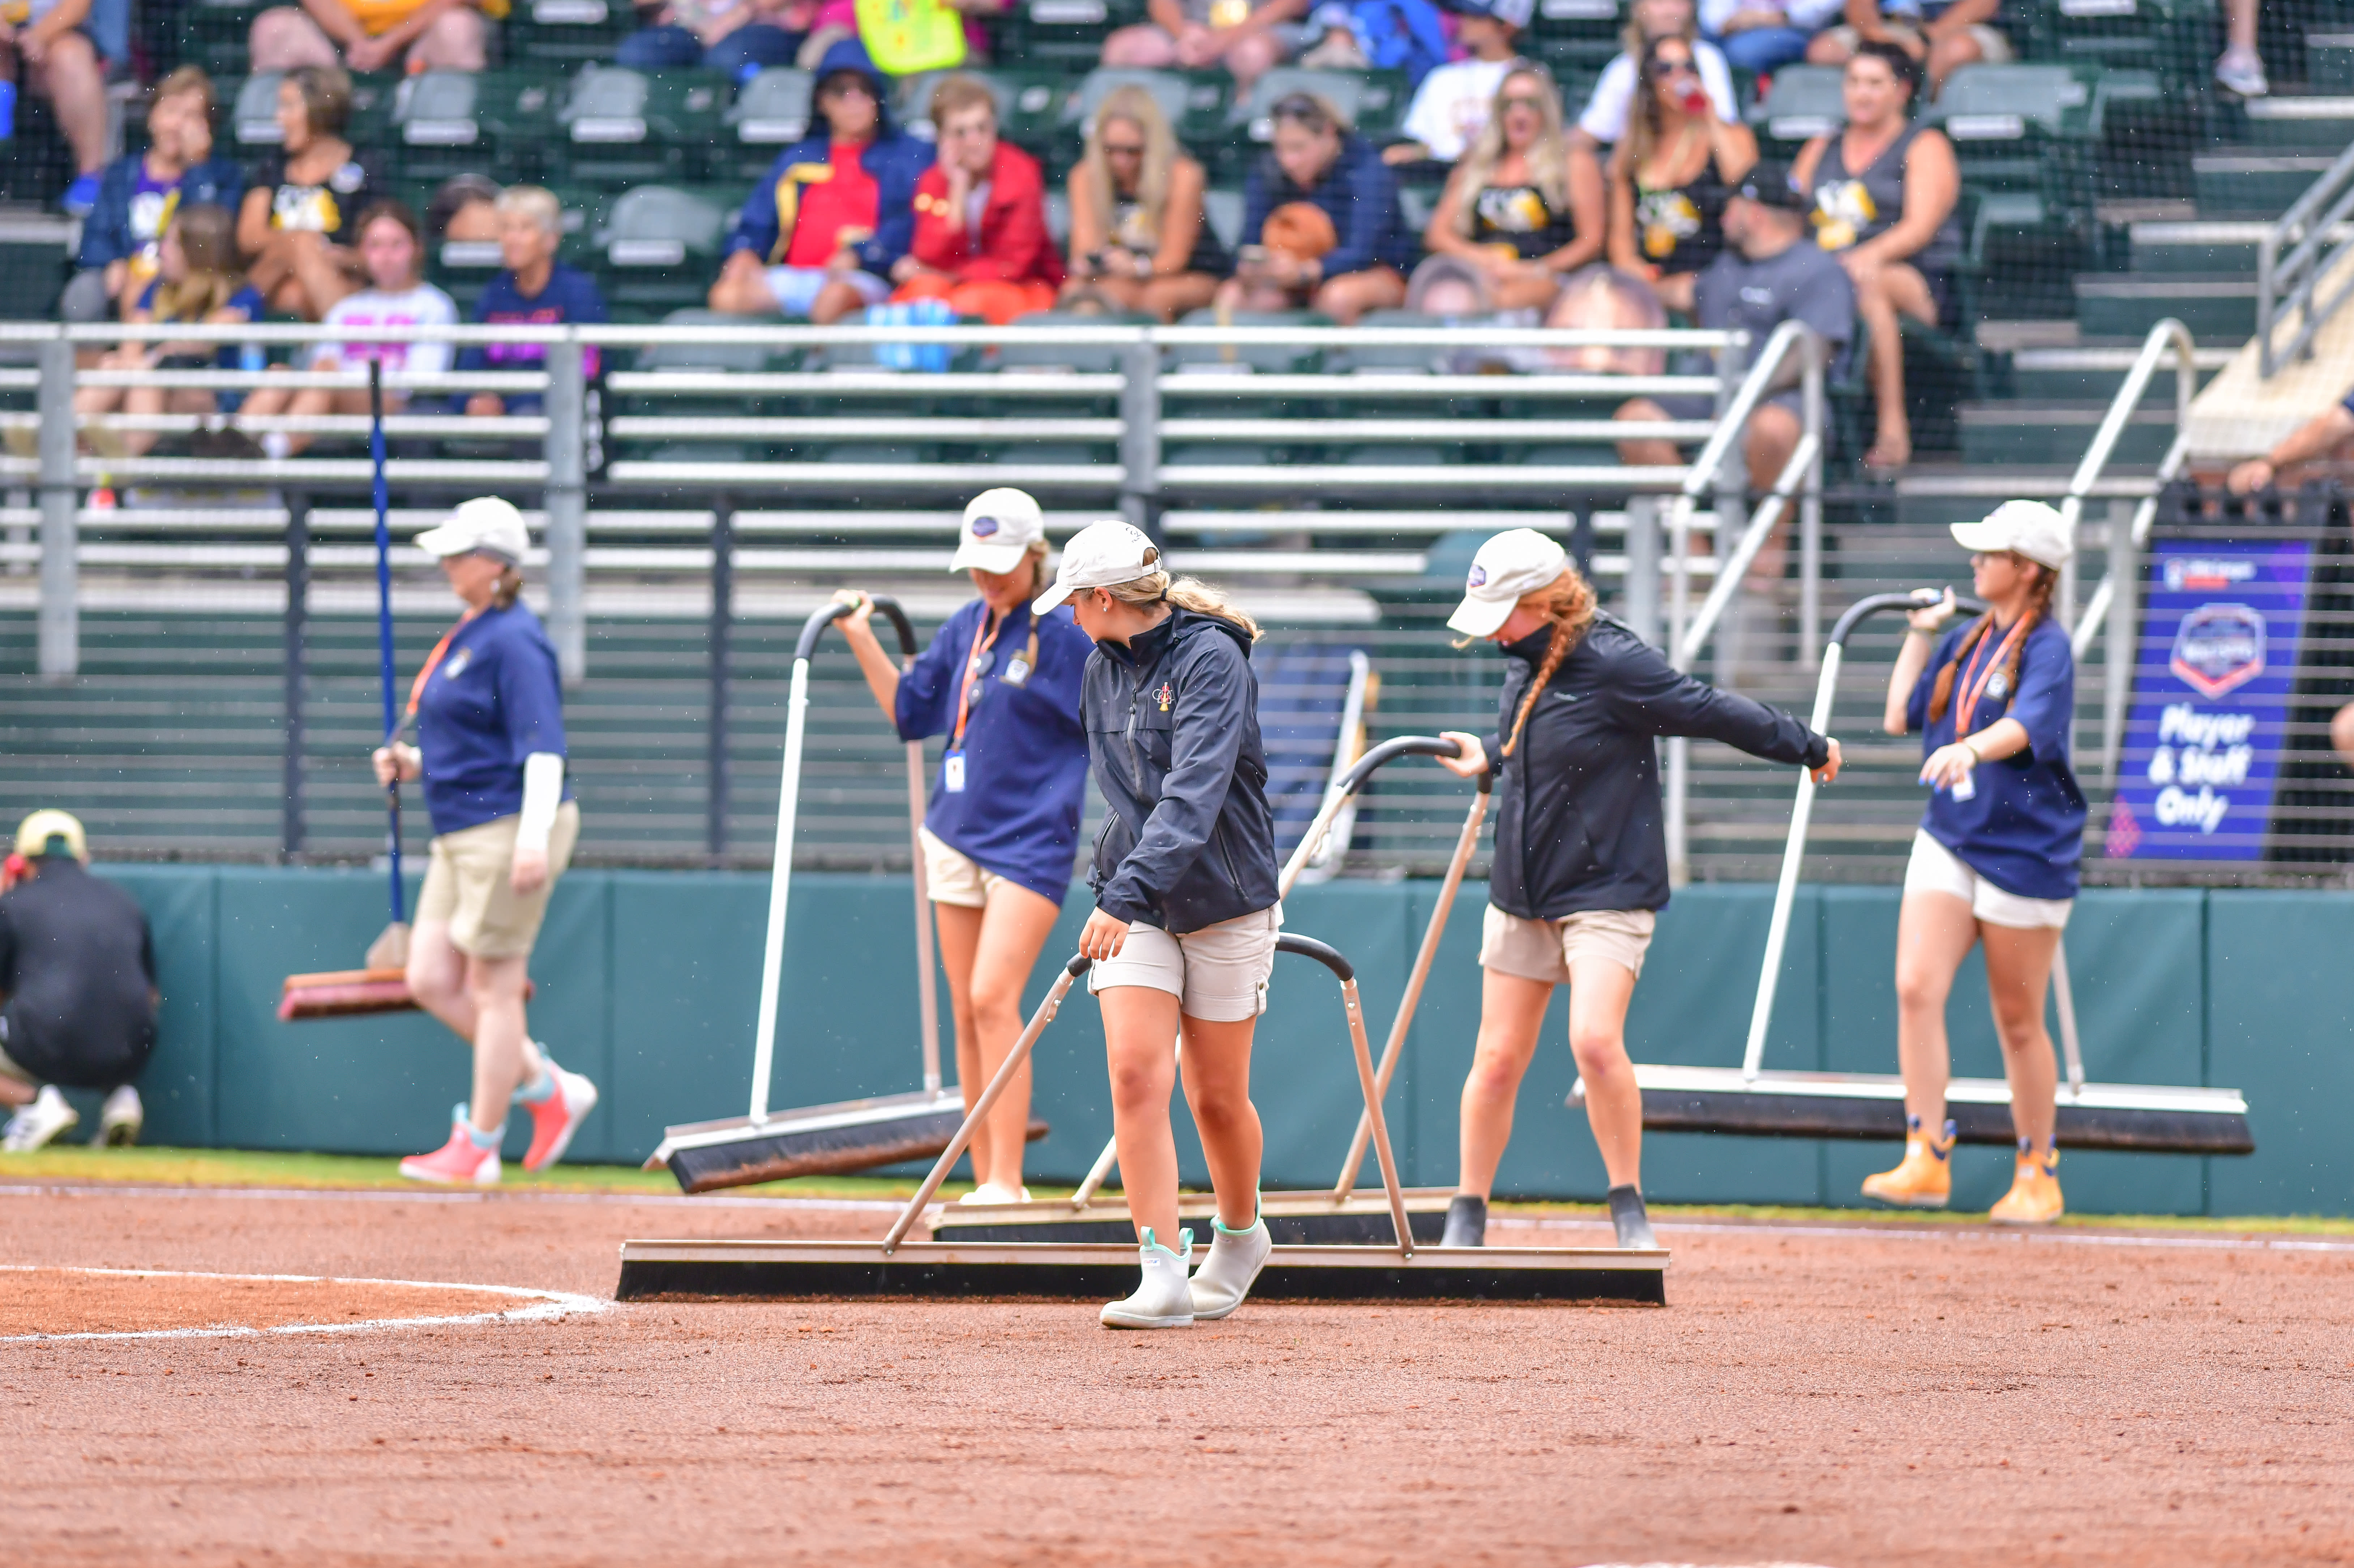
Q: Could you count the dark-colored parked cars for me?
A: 0